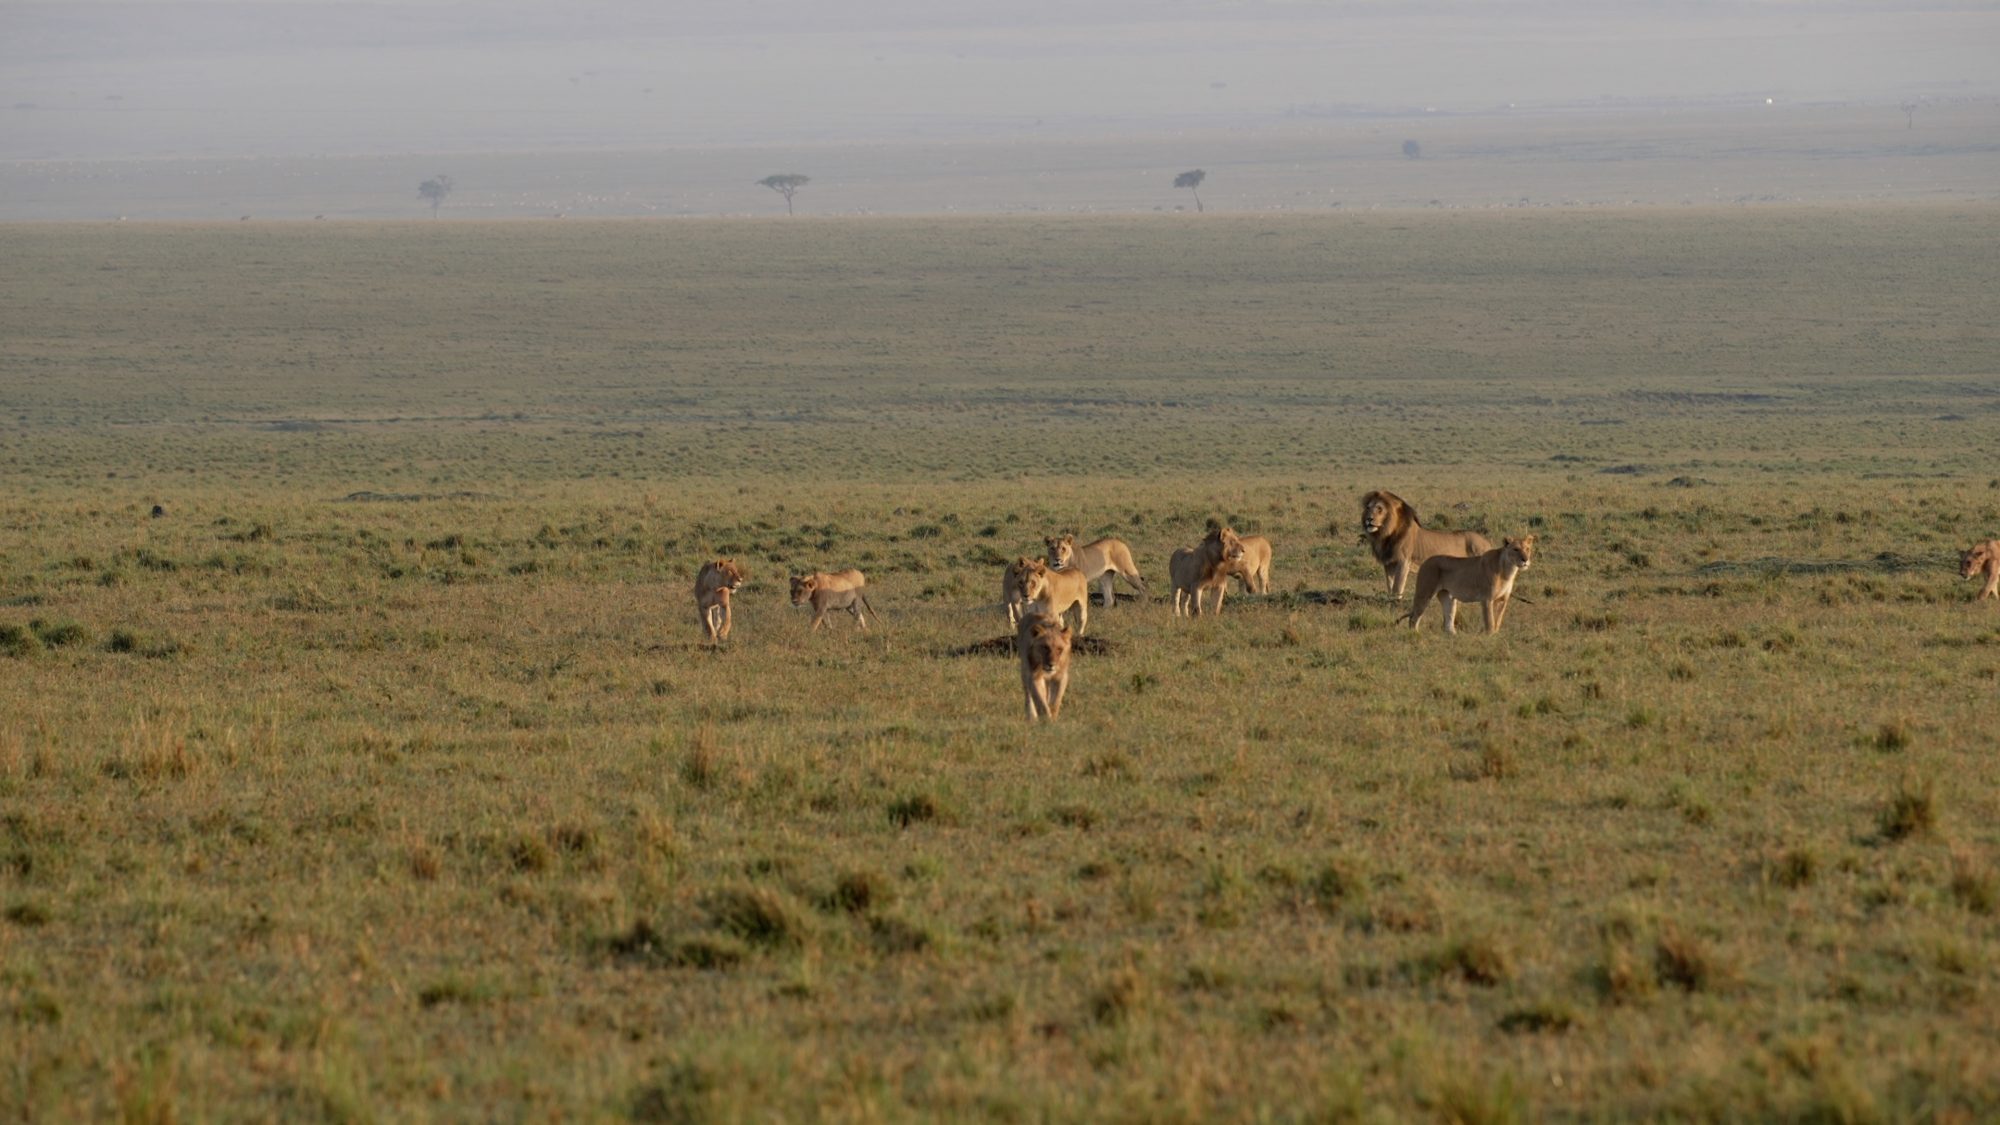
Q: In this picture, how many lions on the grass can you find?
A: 11